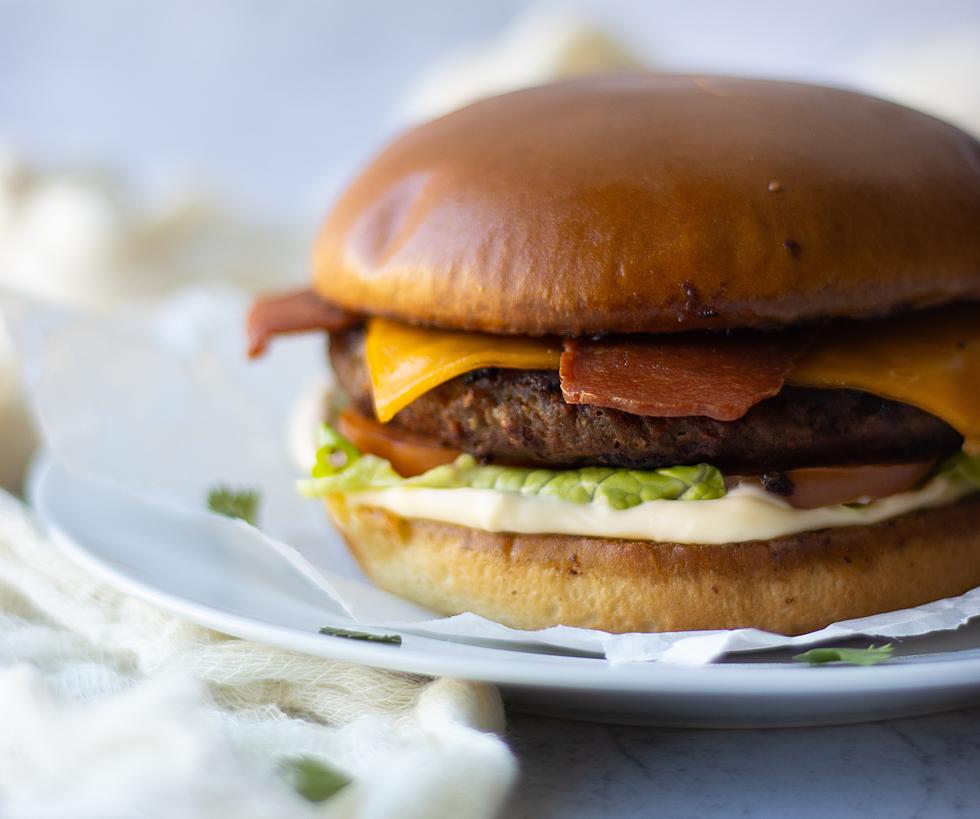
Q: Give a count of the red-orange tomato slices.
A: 2